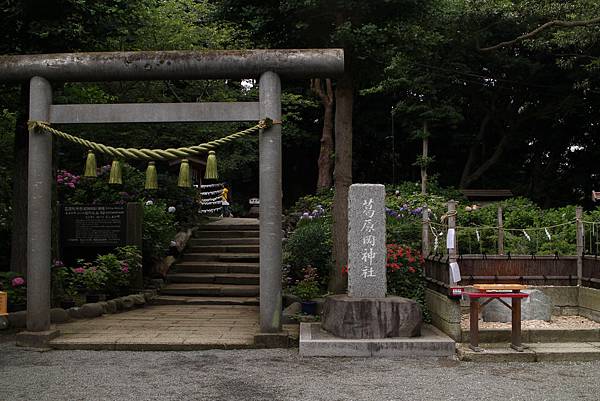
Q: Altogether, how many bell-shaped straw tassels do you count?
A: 5